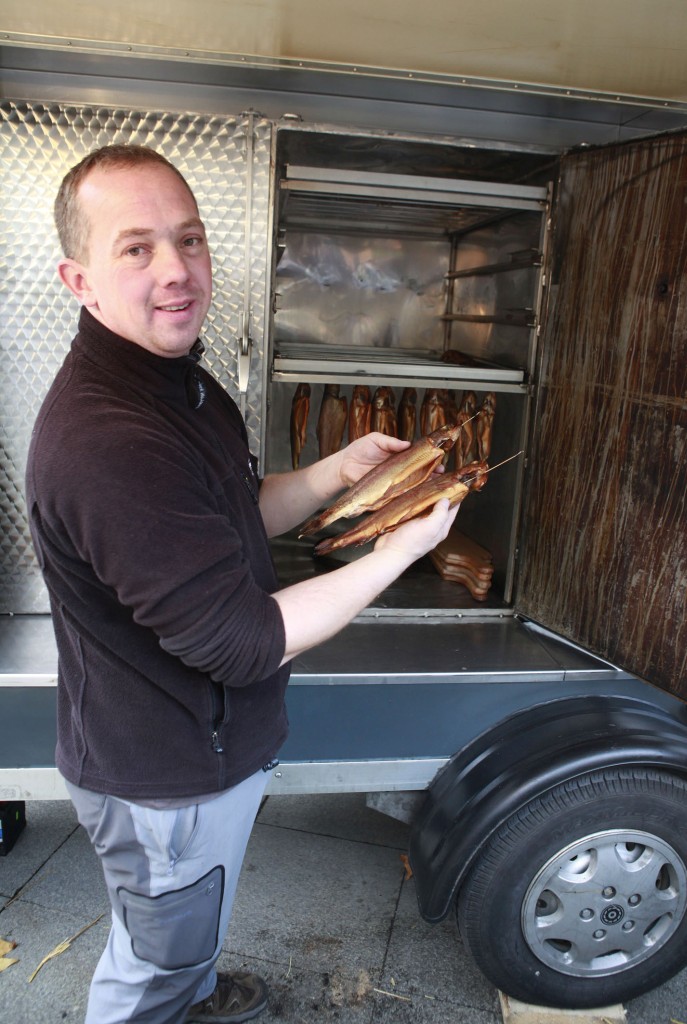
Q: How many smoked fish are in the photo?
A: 11